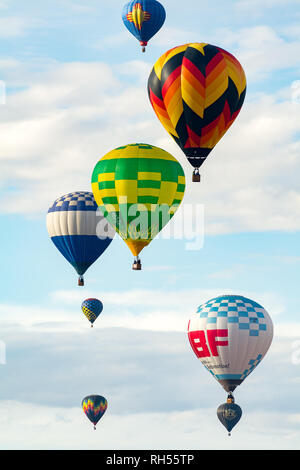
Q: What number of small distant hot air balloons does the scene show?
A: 3